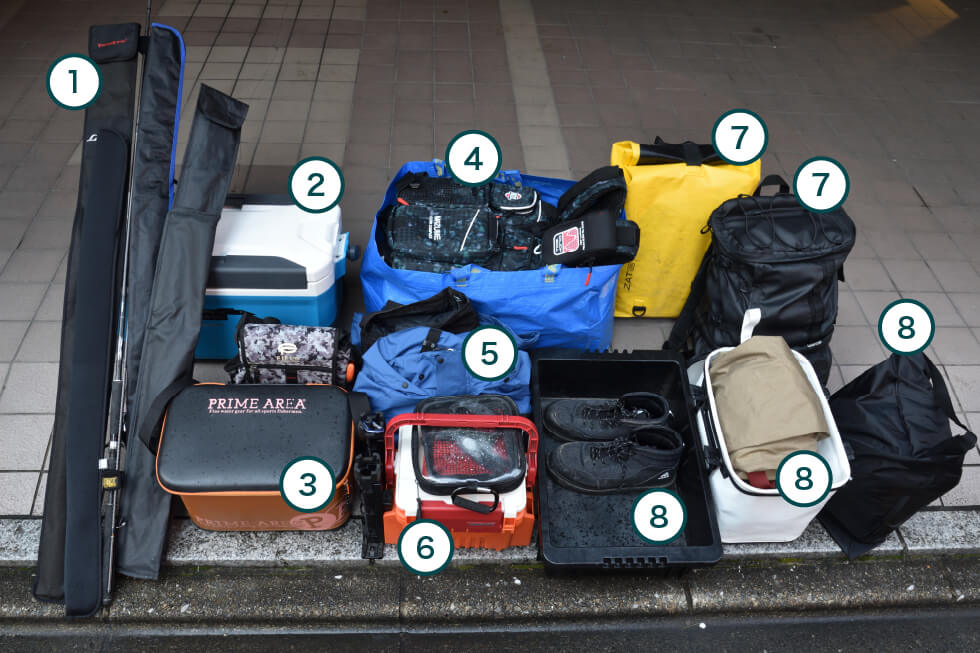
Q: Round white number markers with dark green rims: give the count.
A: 11